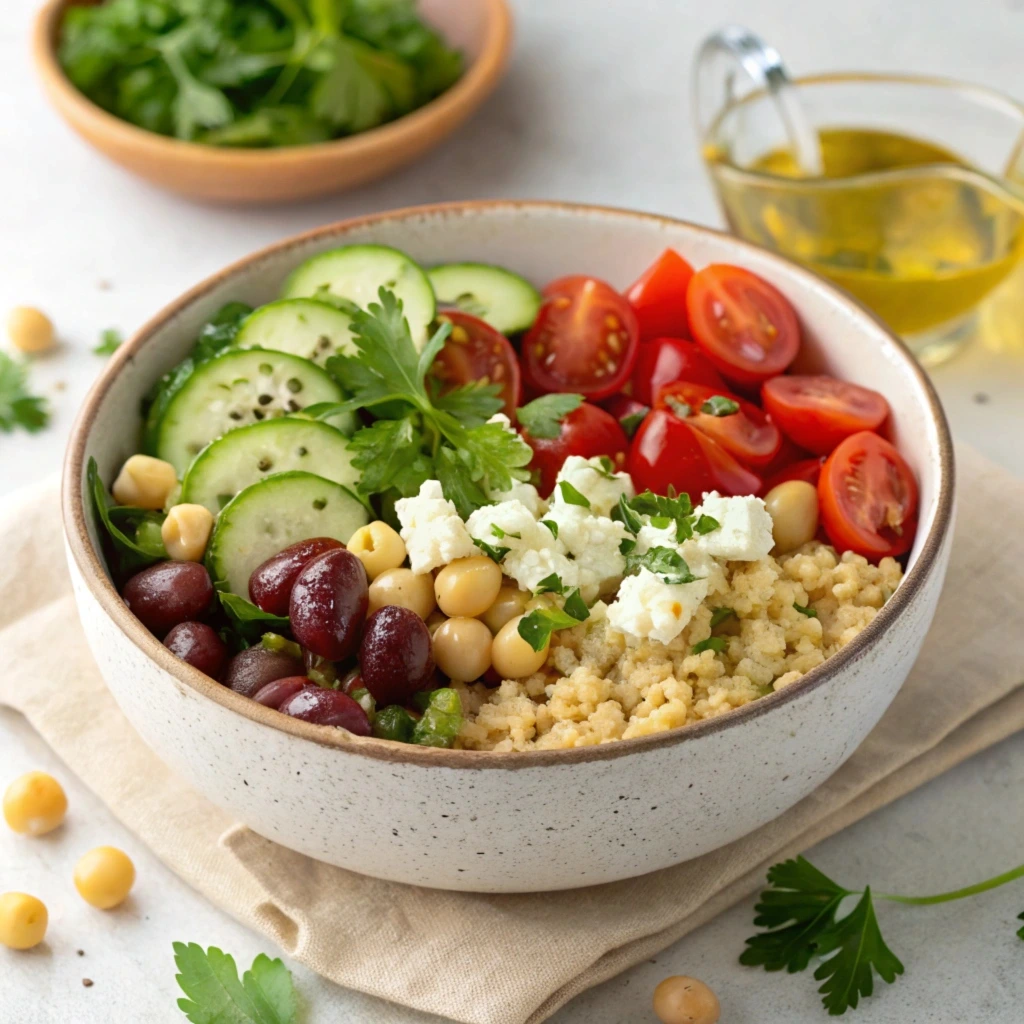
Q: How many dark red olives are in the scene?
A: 8